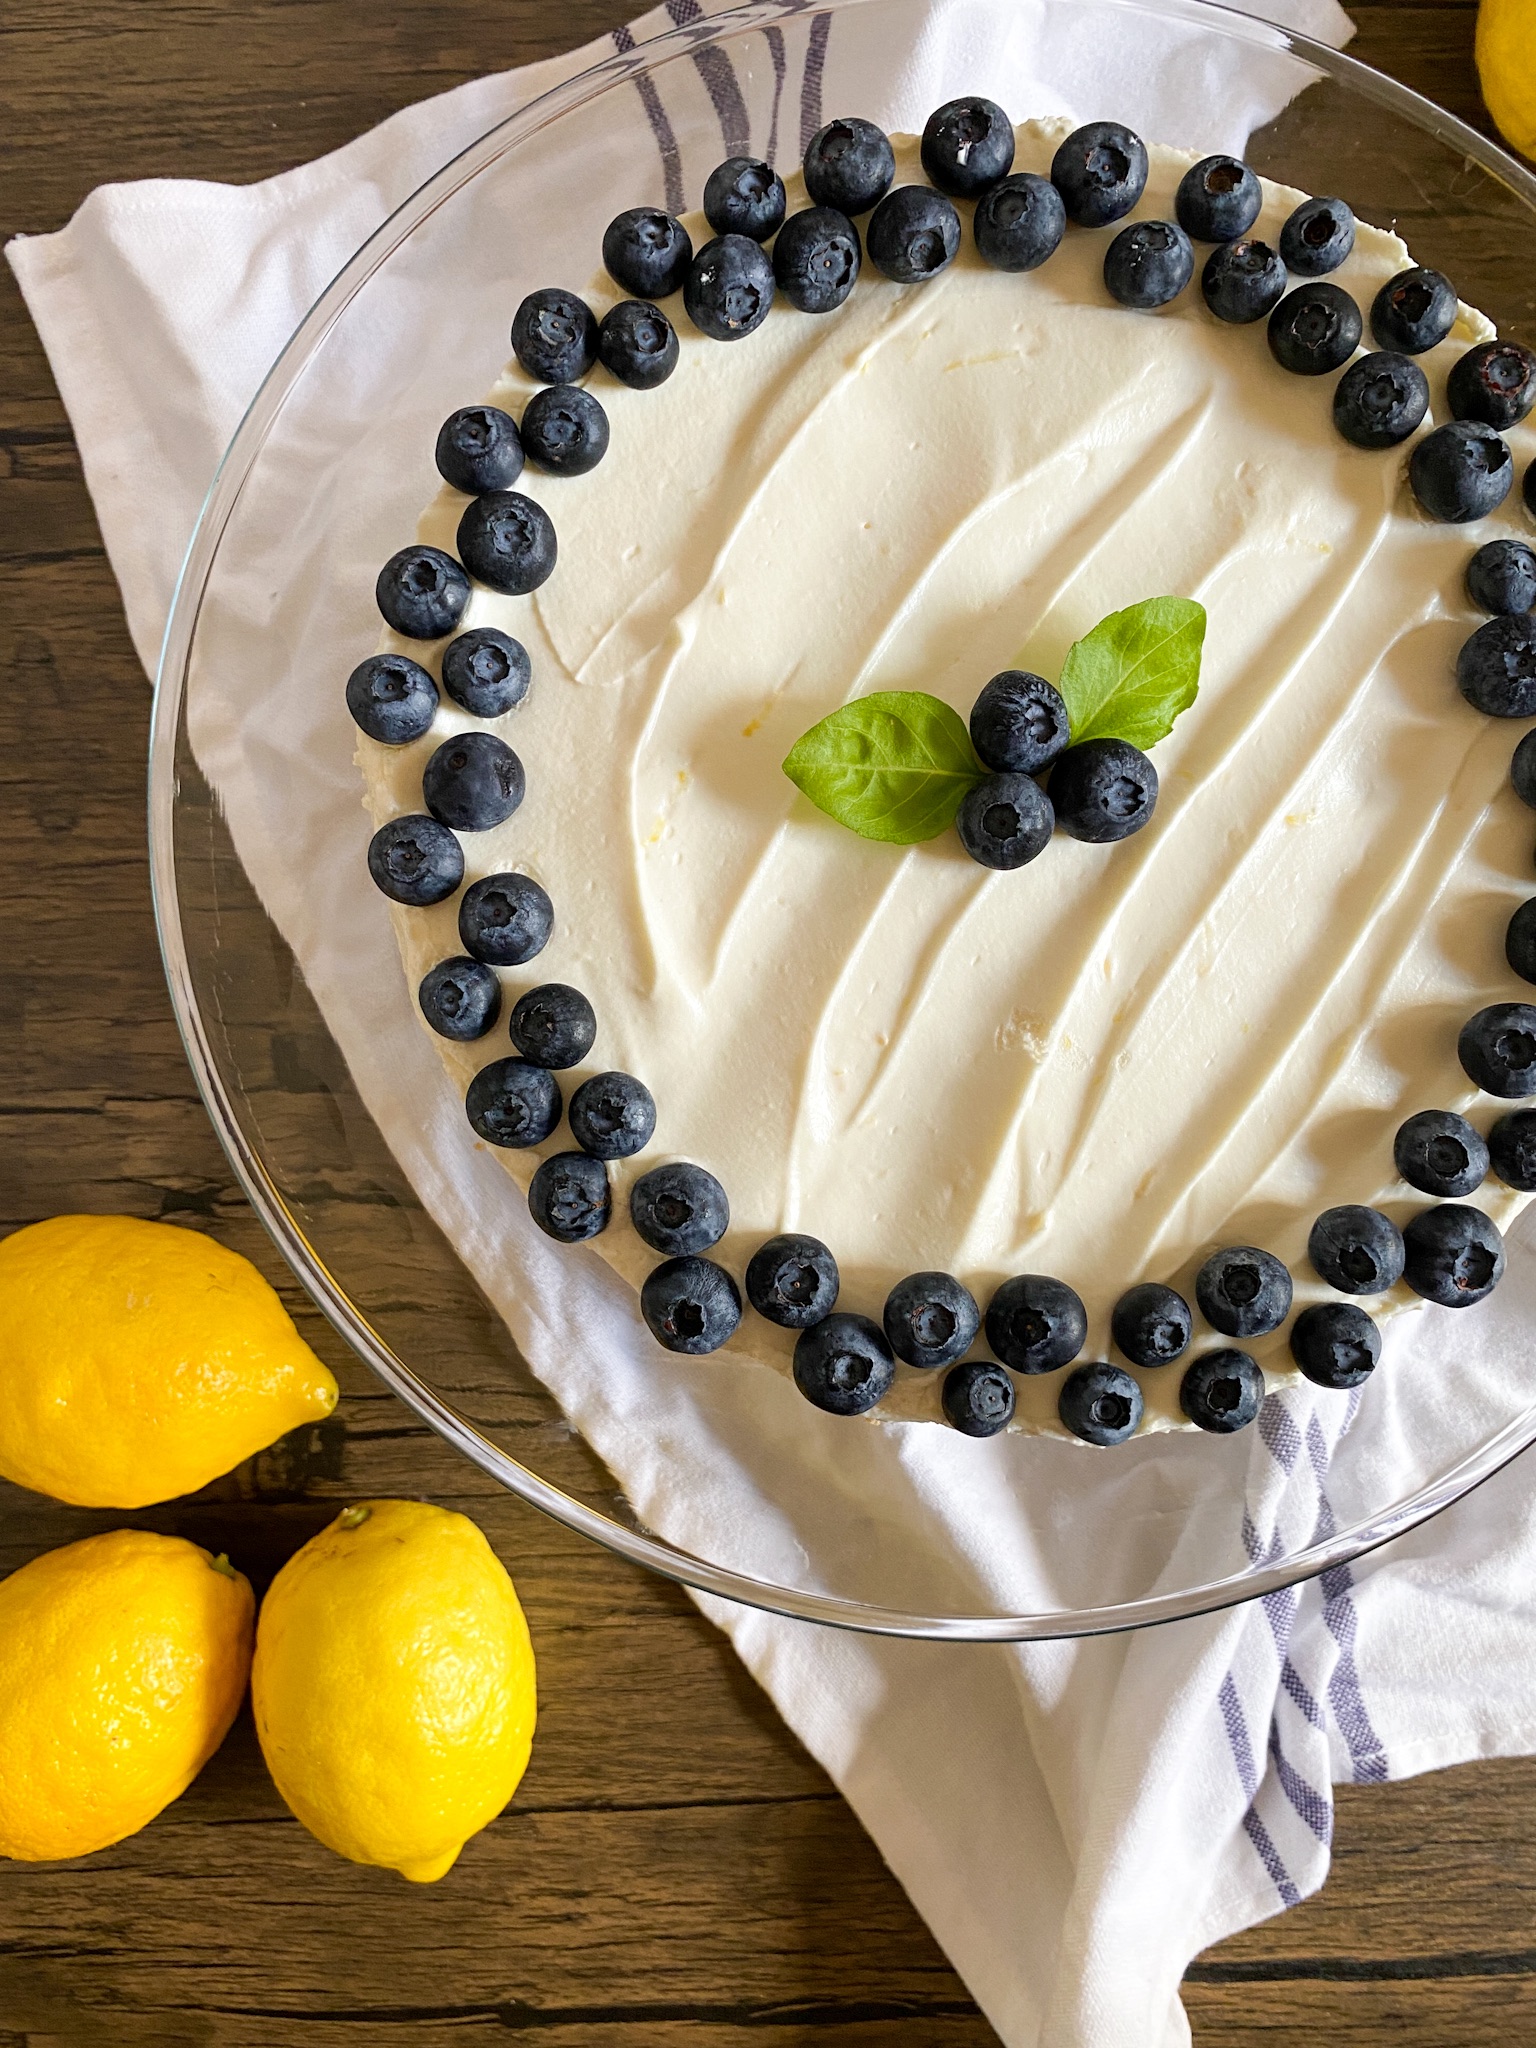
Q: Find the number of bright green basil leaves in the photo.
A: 2